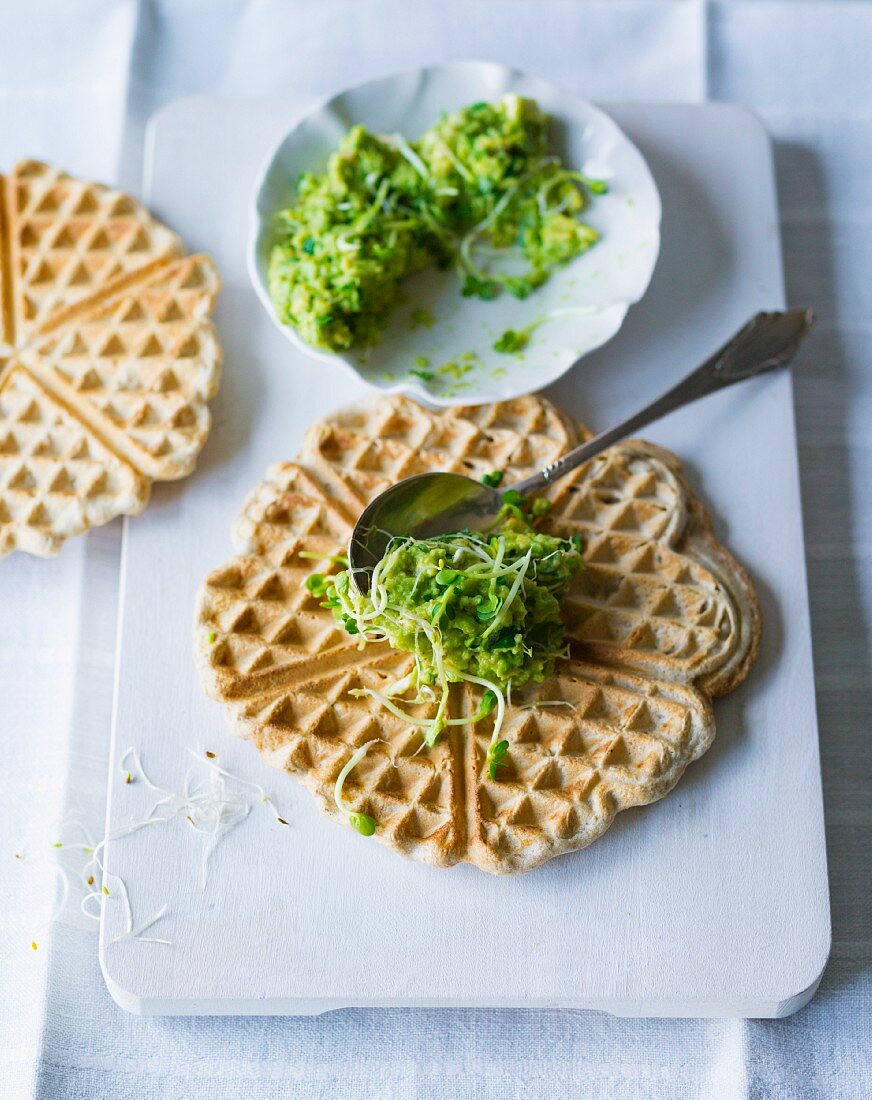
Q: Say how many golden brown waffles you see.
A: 2